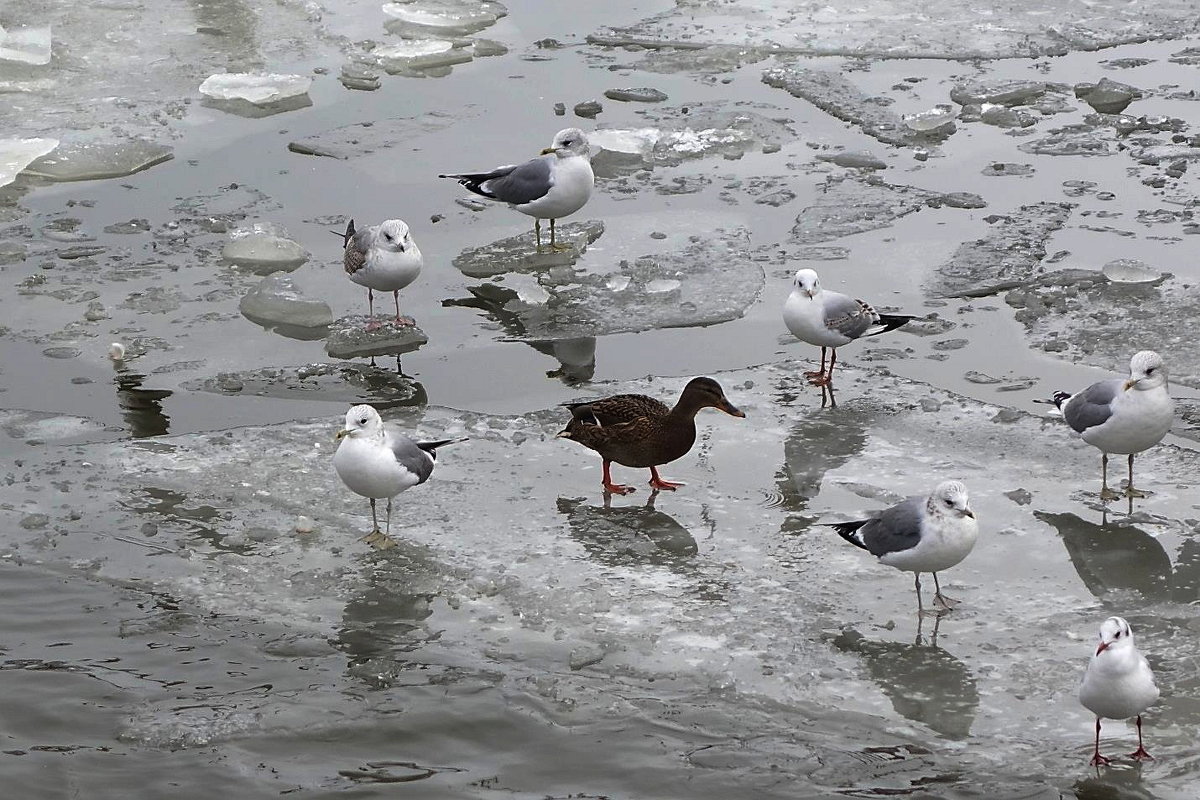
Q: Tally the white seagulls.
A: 7